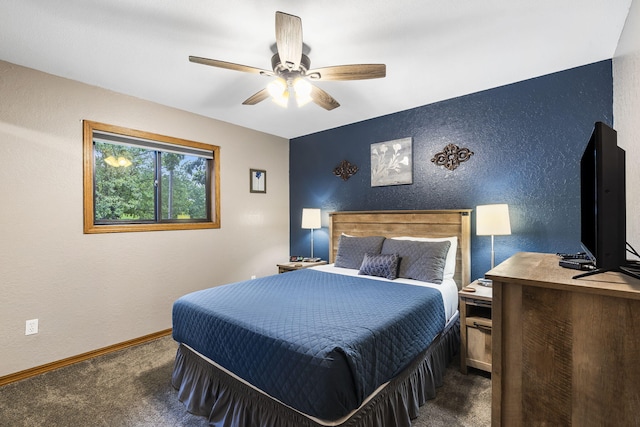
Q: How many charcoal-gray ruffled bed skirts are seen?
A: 1